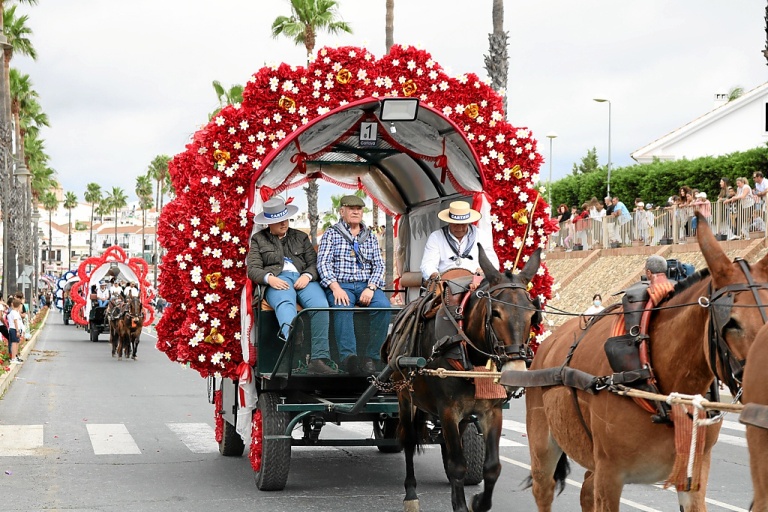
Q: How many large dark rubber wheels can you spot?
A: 4